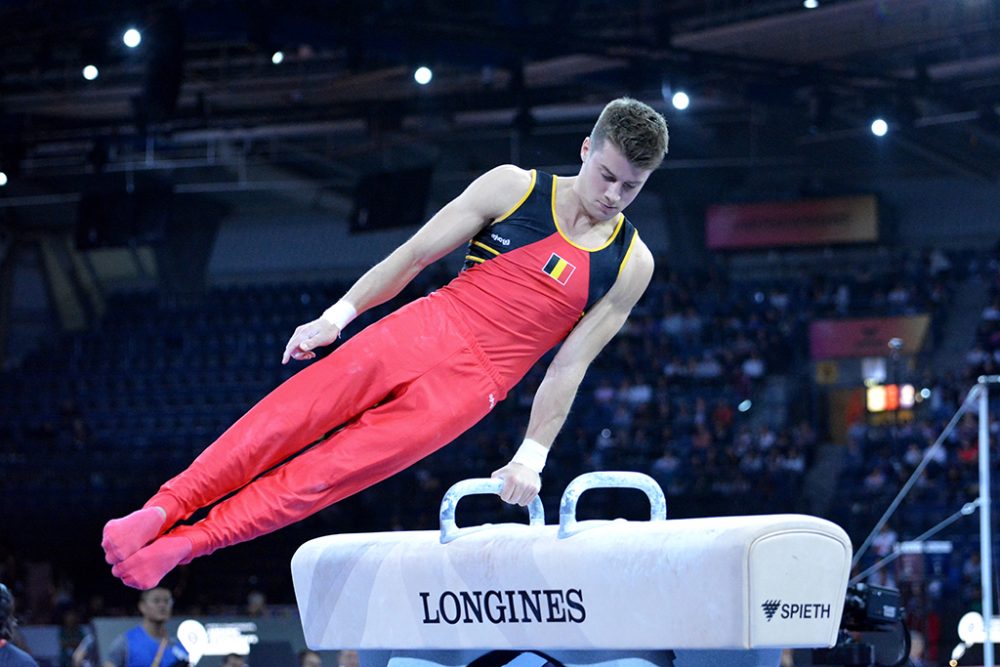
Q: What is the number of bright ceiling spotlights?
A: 8